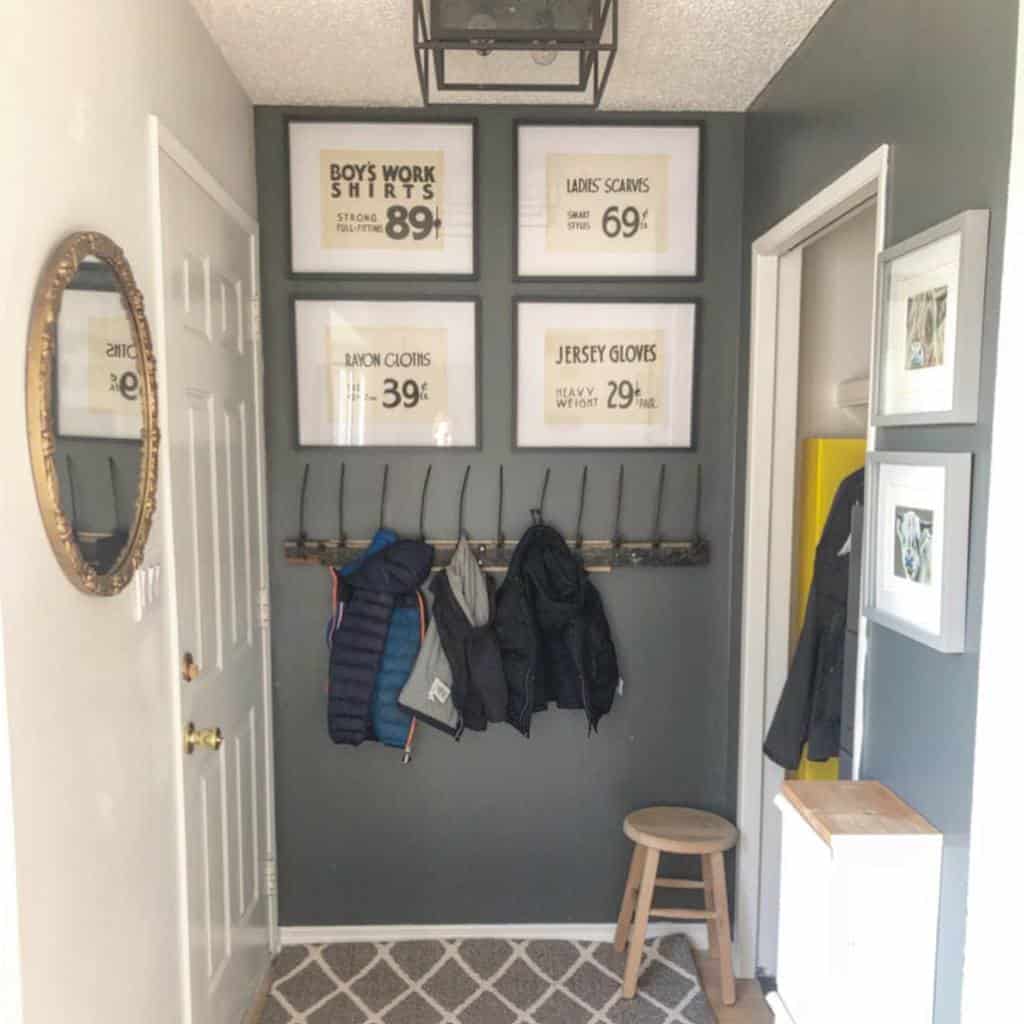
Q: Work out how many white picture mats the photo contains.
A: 6